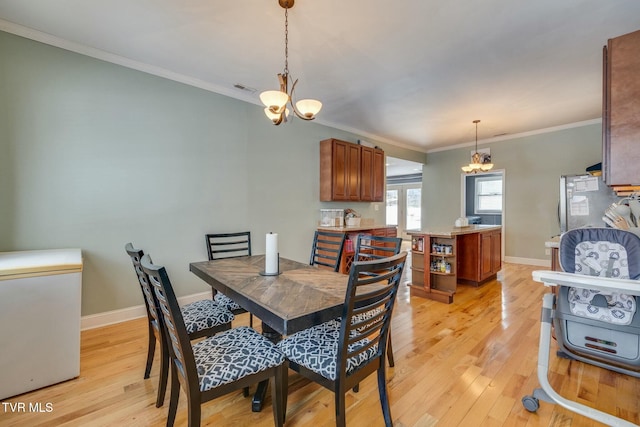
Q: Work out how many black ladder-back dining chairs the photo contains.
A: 6